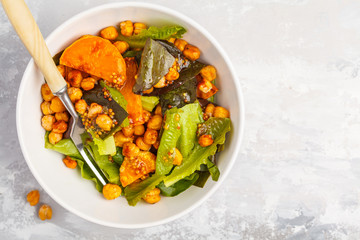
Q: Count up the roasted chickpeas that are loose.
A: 2